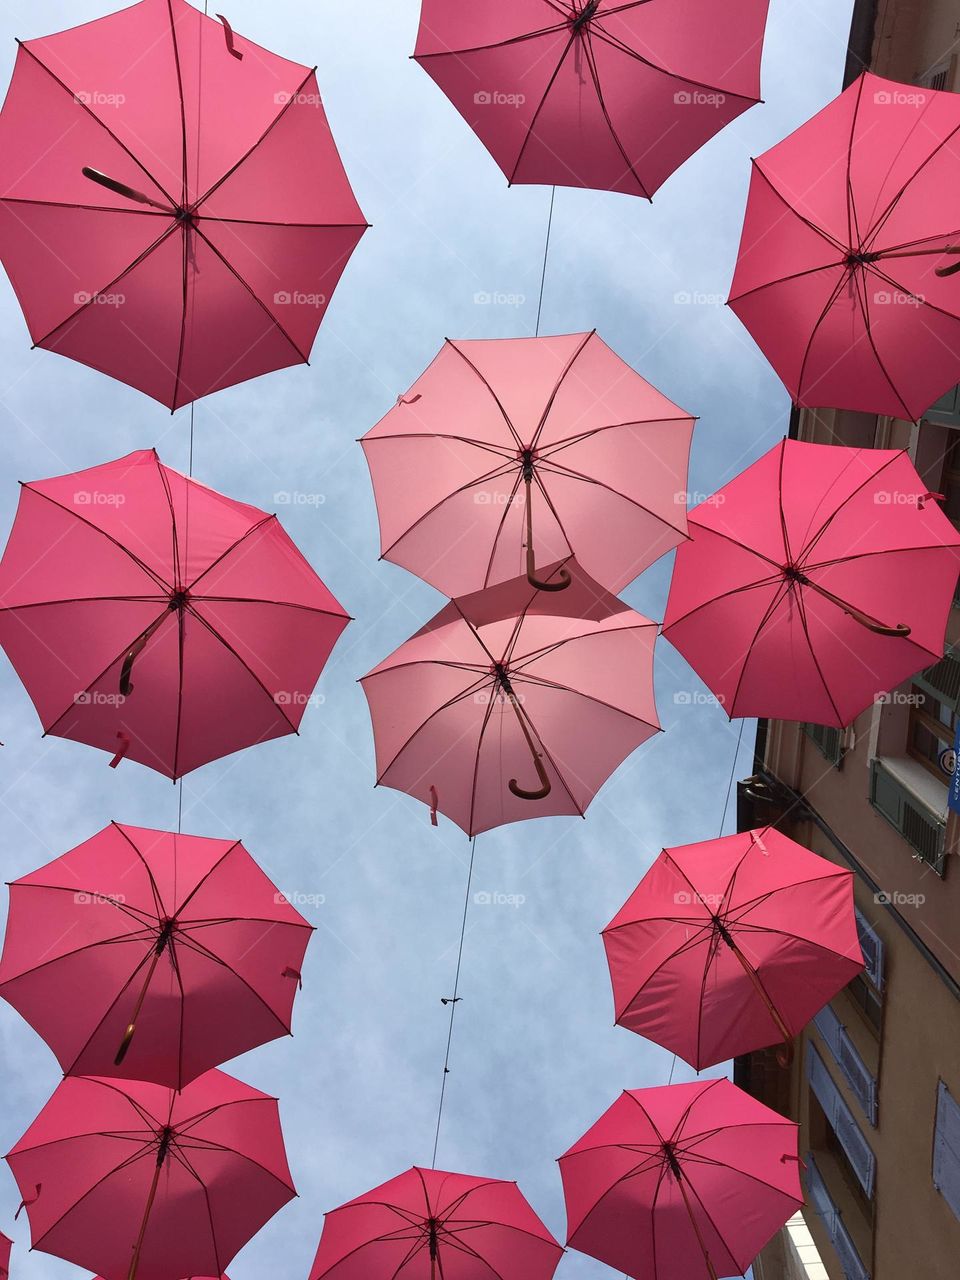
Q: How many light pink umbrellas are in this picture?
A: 2